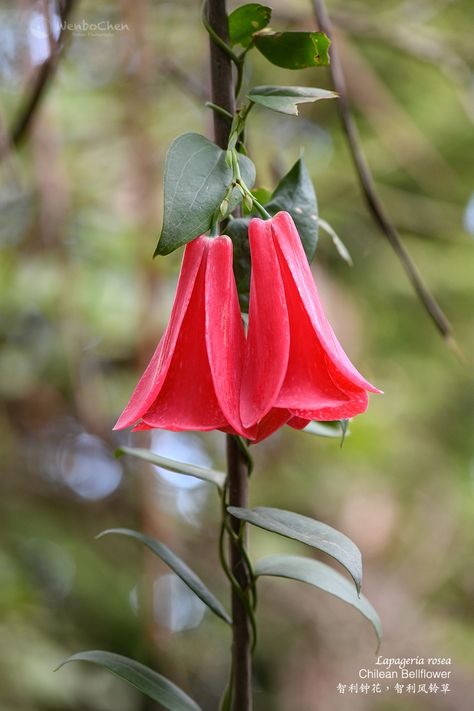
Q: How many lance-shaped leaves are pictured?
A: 5